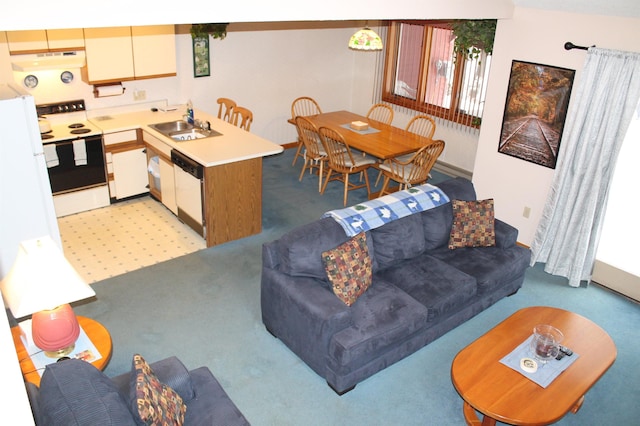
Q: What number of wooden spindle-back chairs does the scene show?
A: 6